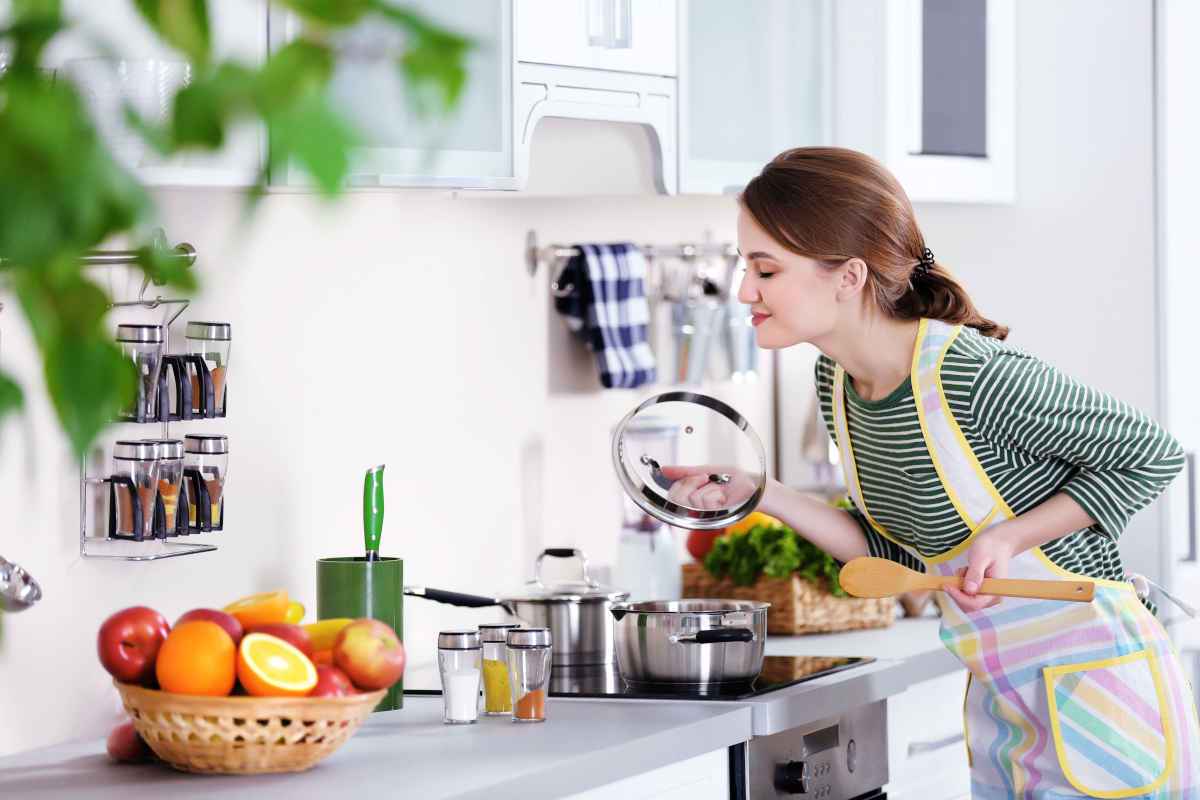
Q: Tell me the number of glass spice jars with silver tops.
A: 8